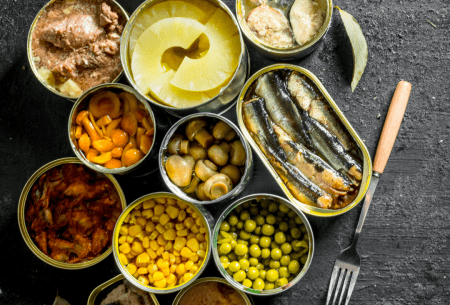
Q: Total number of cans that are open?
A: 11